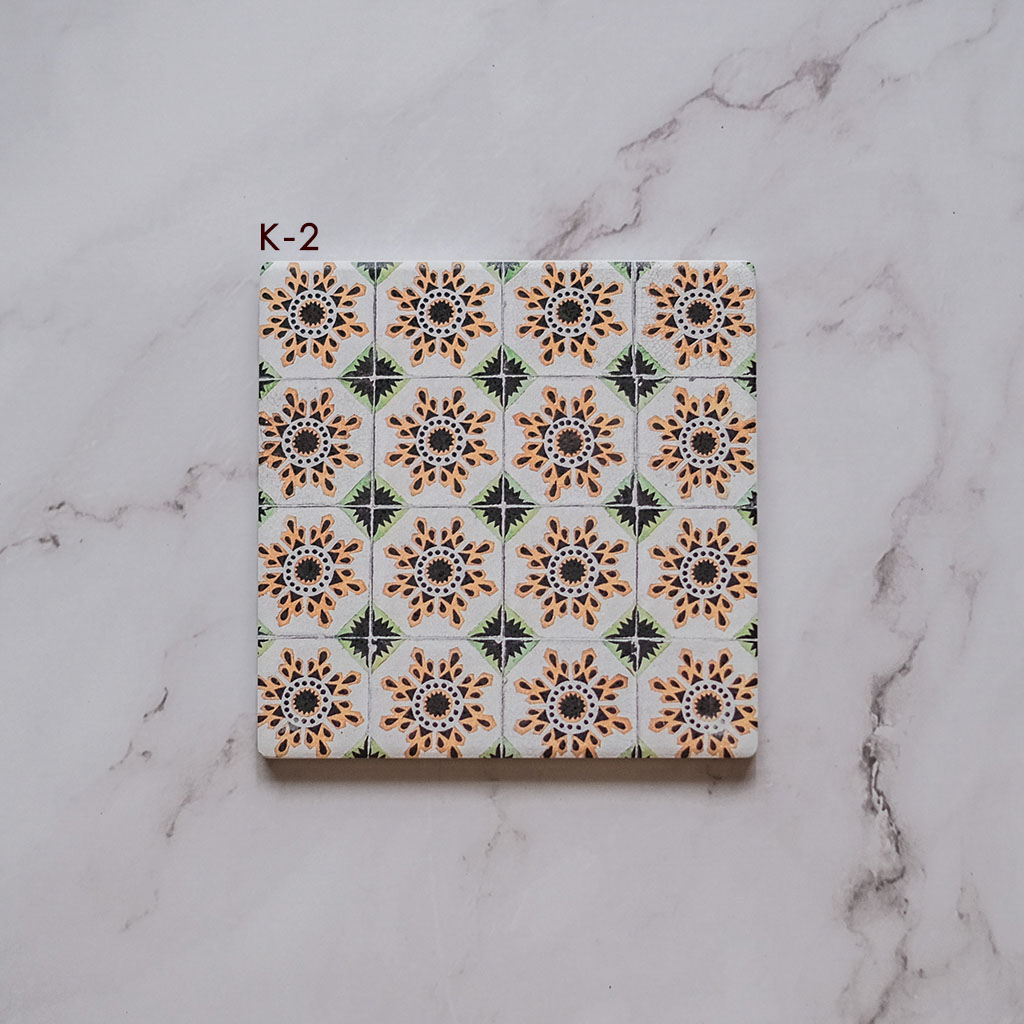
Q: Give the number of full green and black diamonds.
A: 9